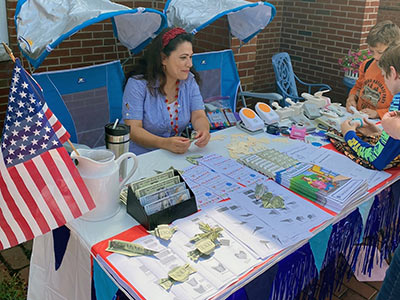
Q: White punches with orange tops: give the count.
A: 2